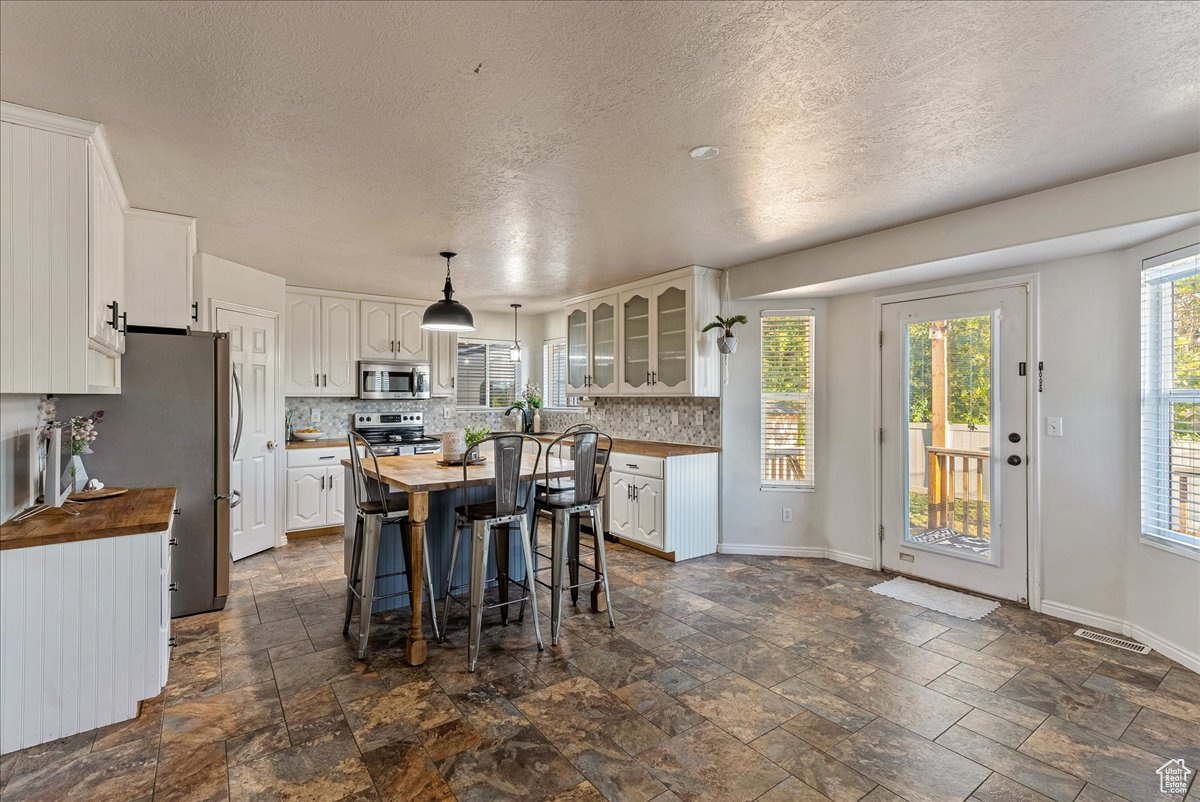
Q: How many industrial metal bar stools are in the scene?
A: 4